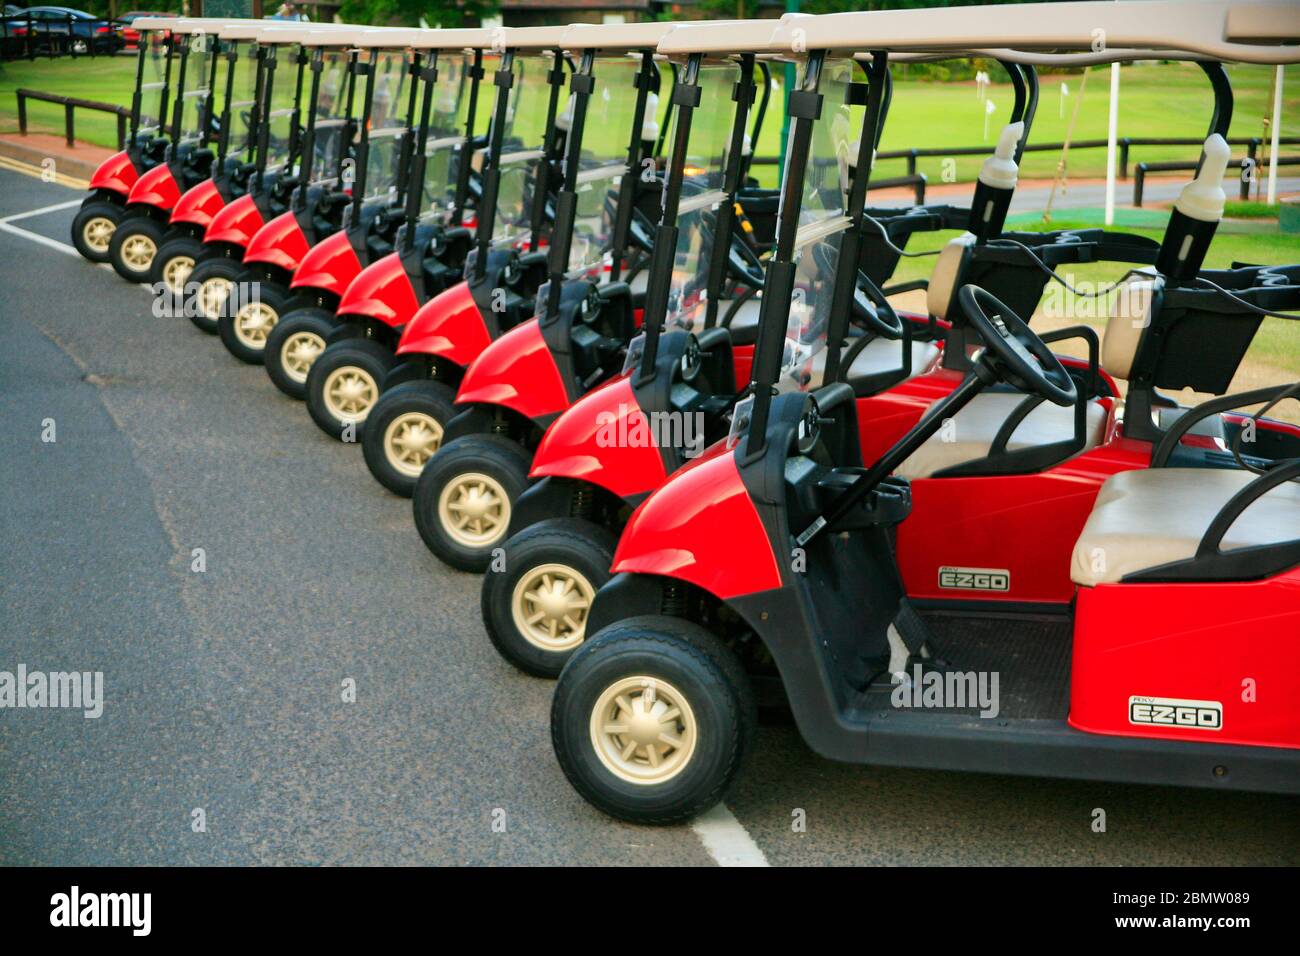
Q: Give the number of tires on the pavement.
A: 11